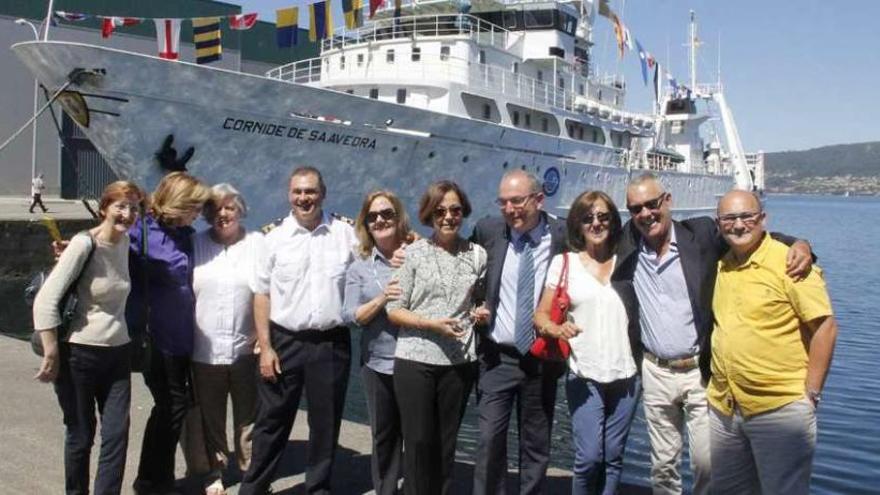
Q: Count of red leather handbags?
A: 1